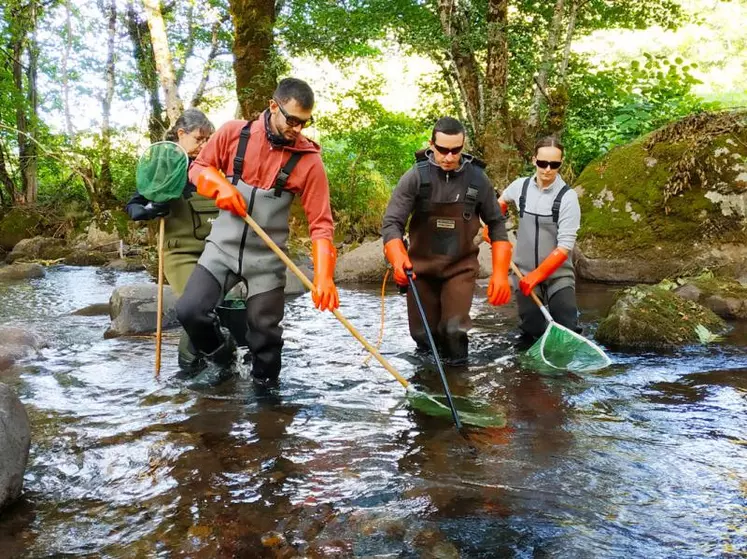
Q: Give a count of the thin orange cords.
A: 1